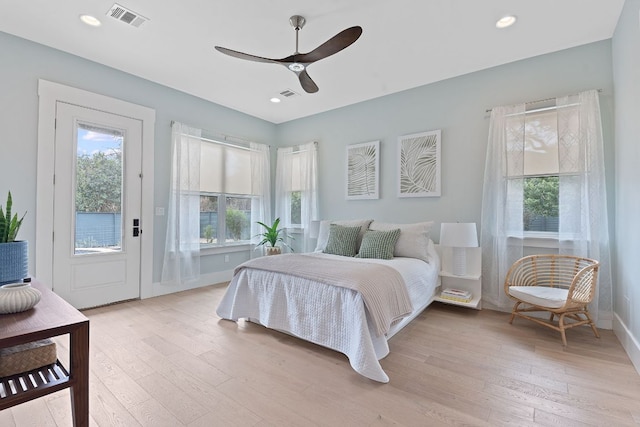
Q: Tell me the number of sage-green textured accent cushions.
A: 2